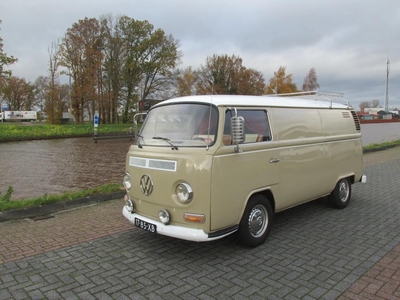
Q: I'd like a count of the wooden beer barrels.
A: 0